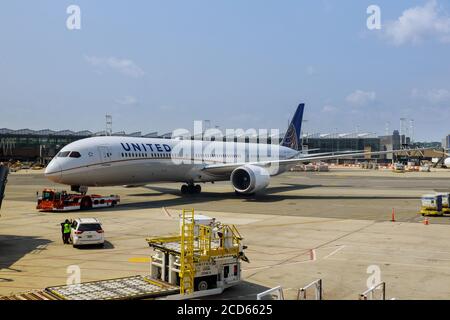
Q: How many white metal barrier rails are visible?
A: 3